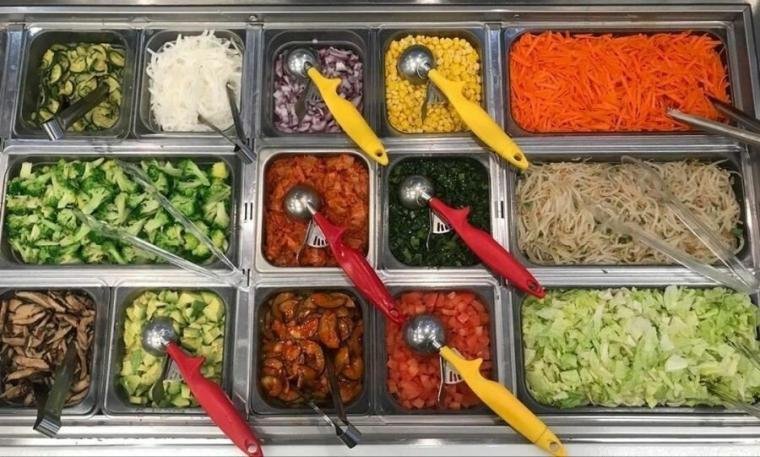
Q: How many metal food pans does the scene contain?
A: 14